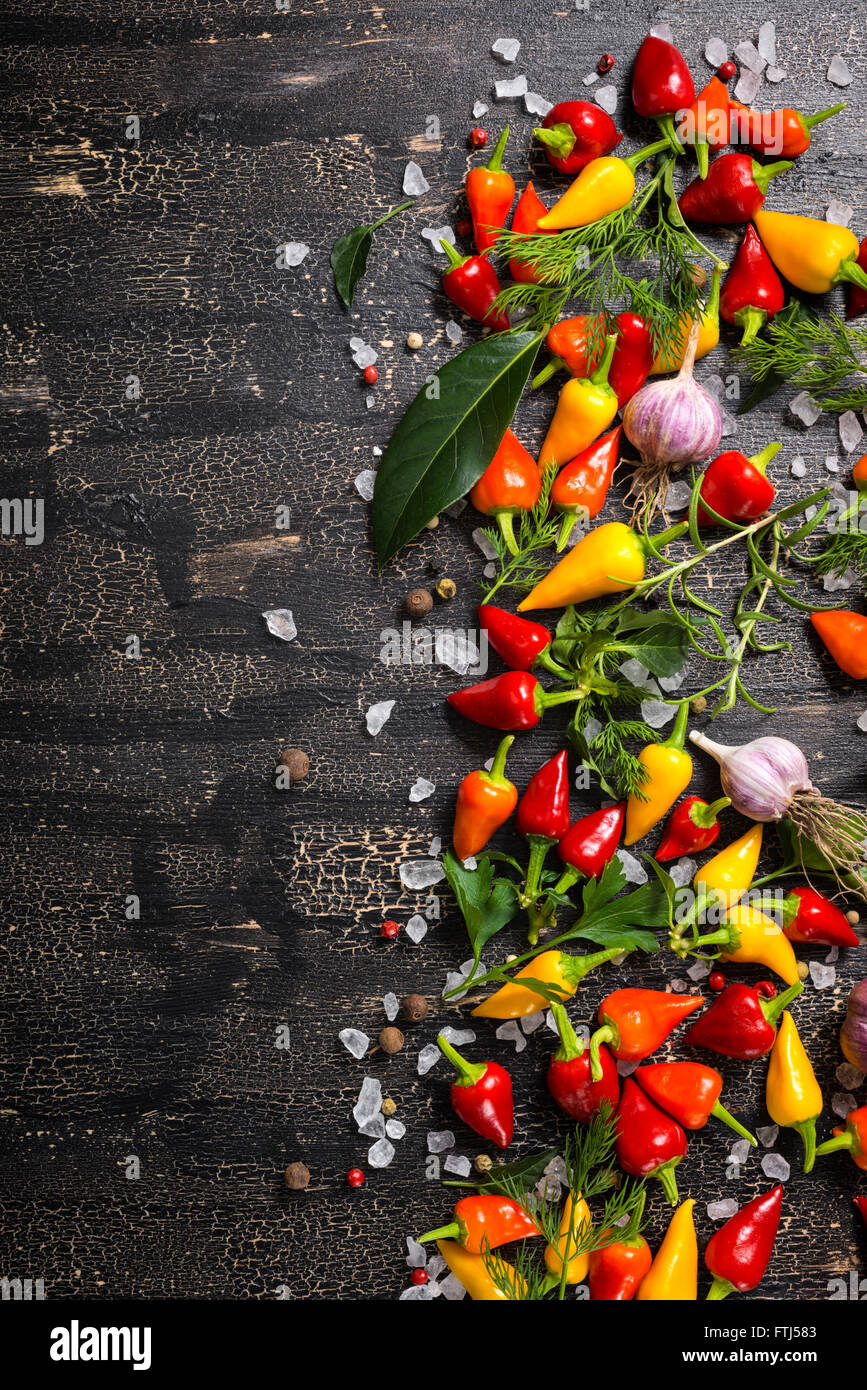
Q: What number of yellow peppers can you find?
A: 13